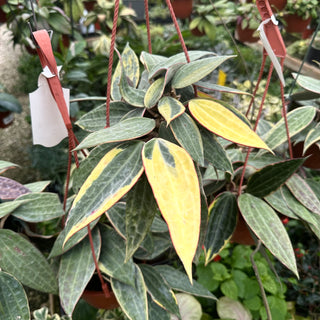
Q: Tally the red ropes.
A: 9